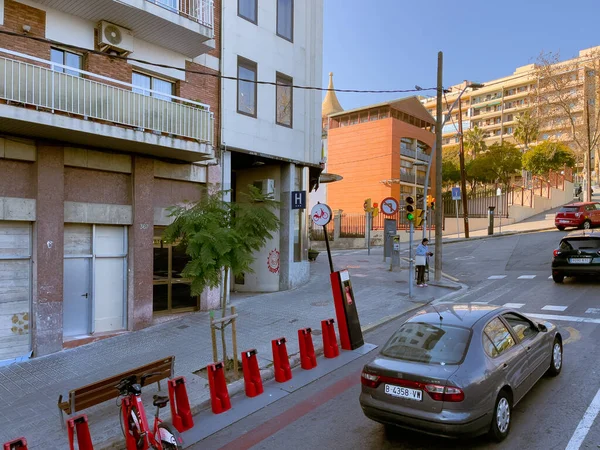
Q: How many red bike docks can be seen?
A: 9